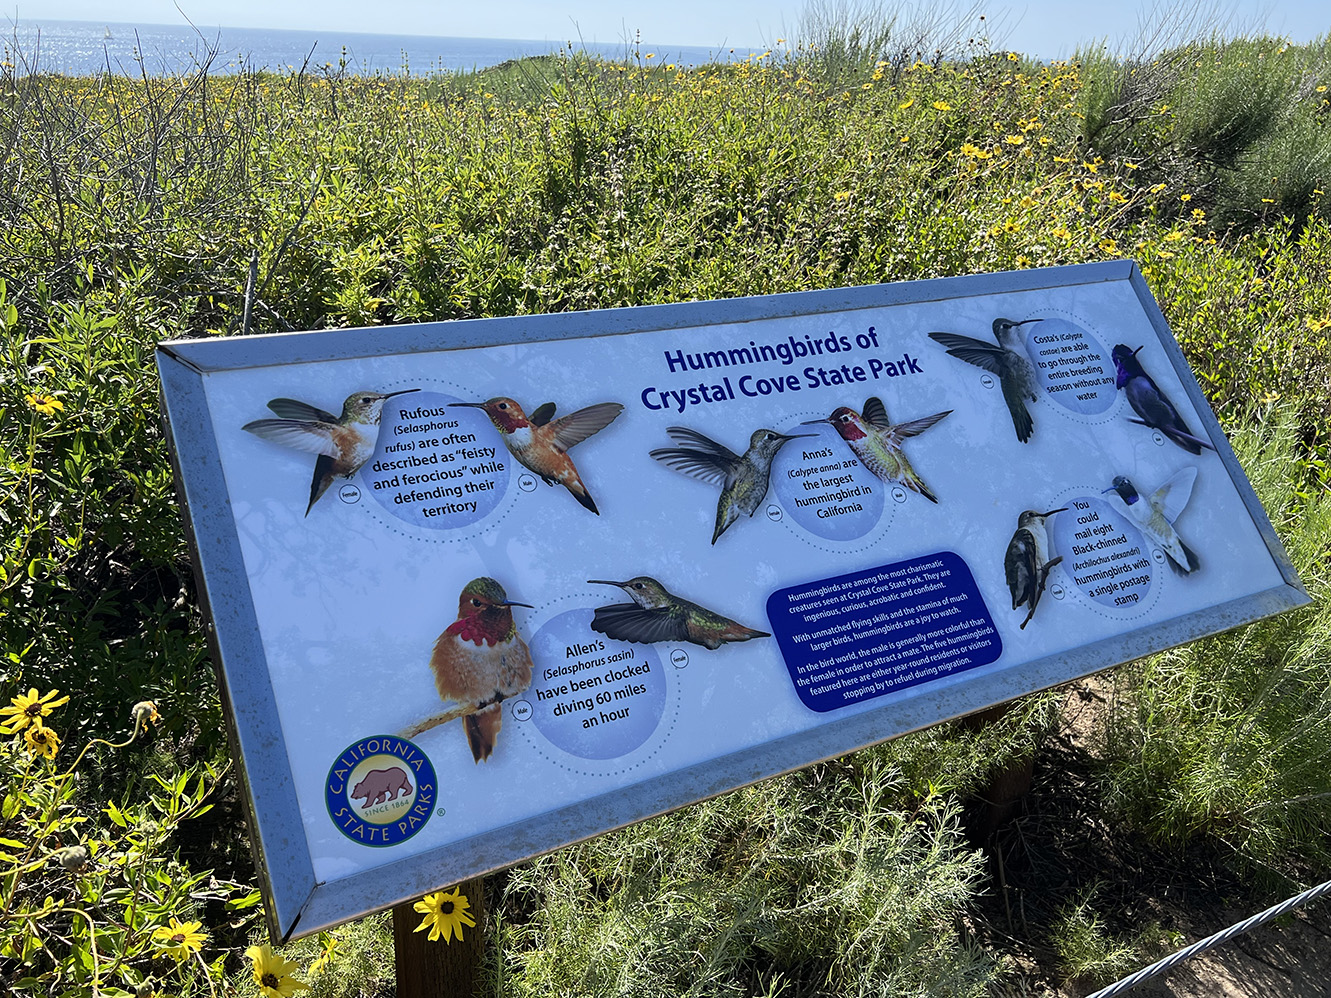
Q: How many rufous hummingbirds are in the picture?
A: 2